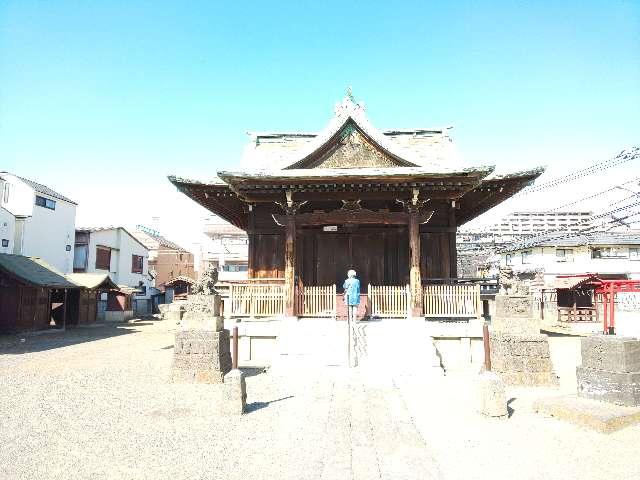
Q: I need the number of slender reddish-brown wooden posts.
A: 2